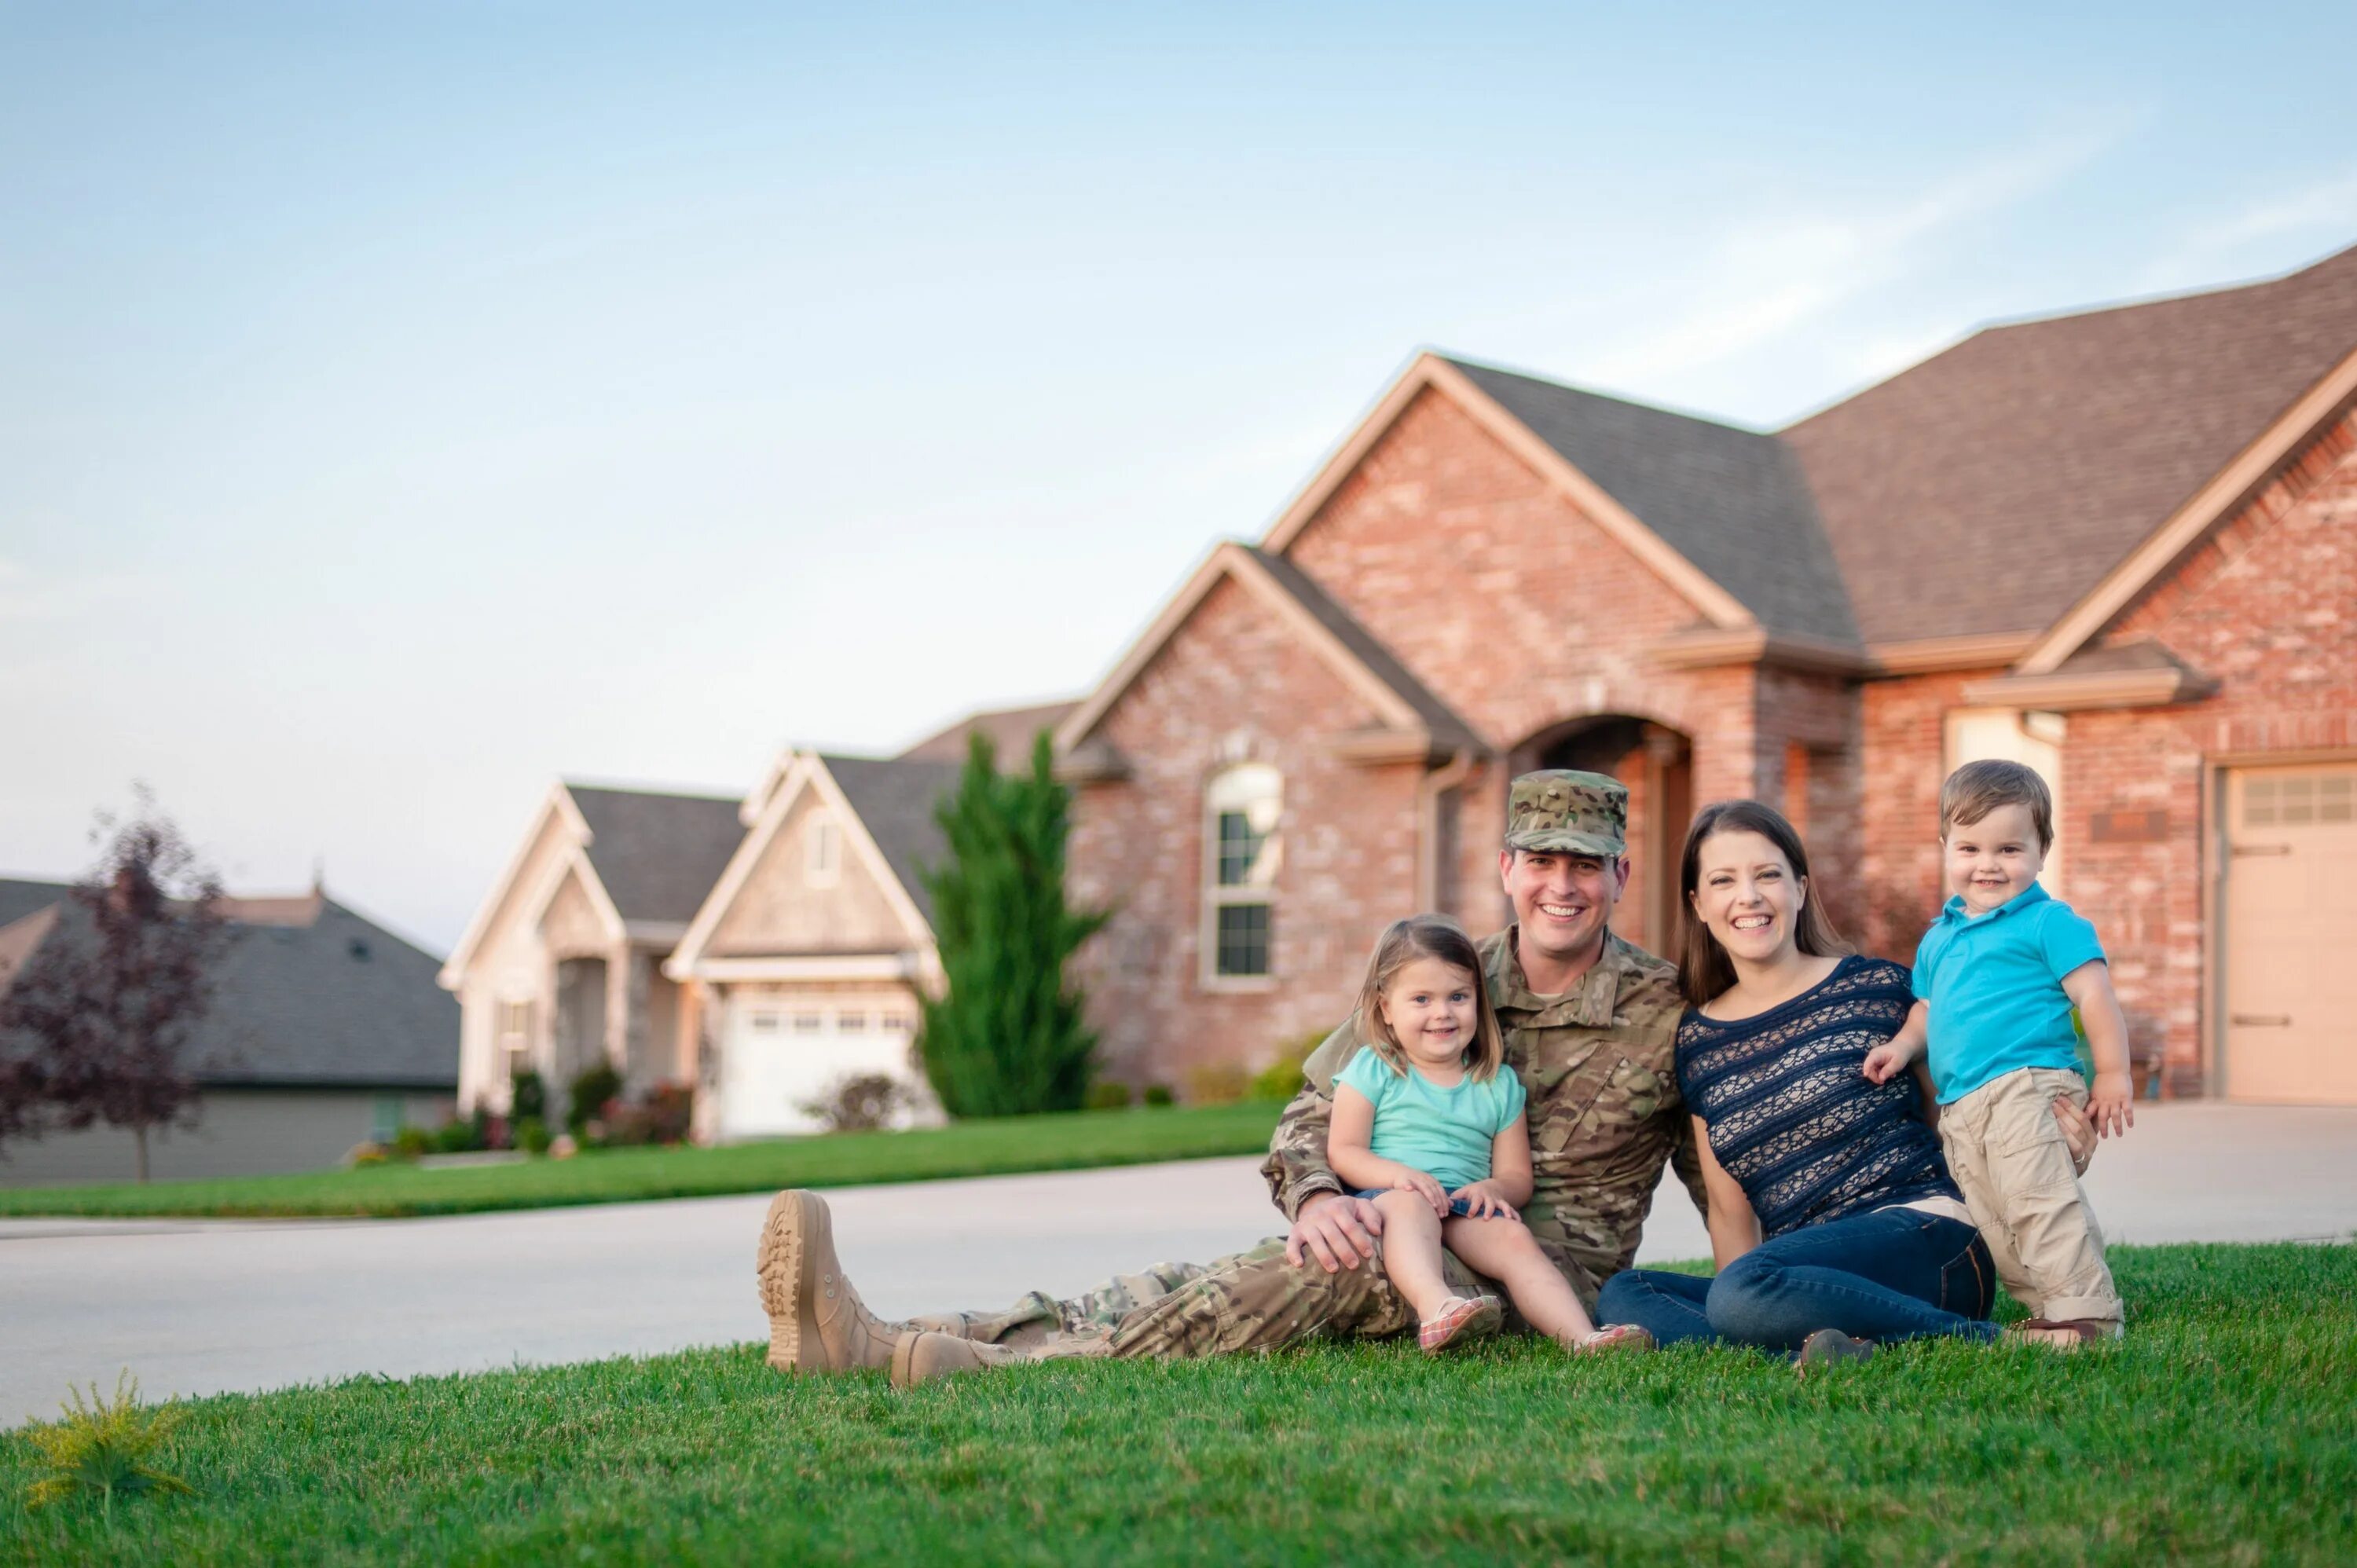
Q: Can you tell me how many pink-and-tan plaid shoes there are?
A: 2